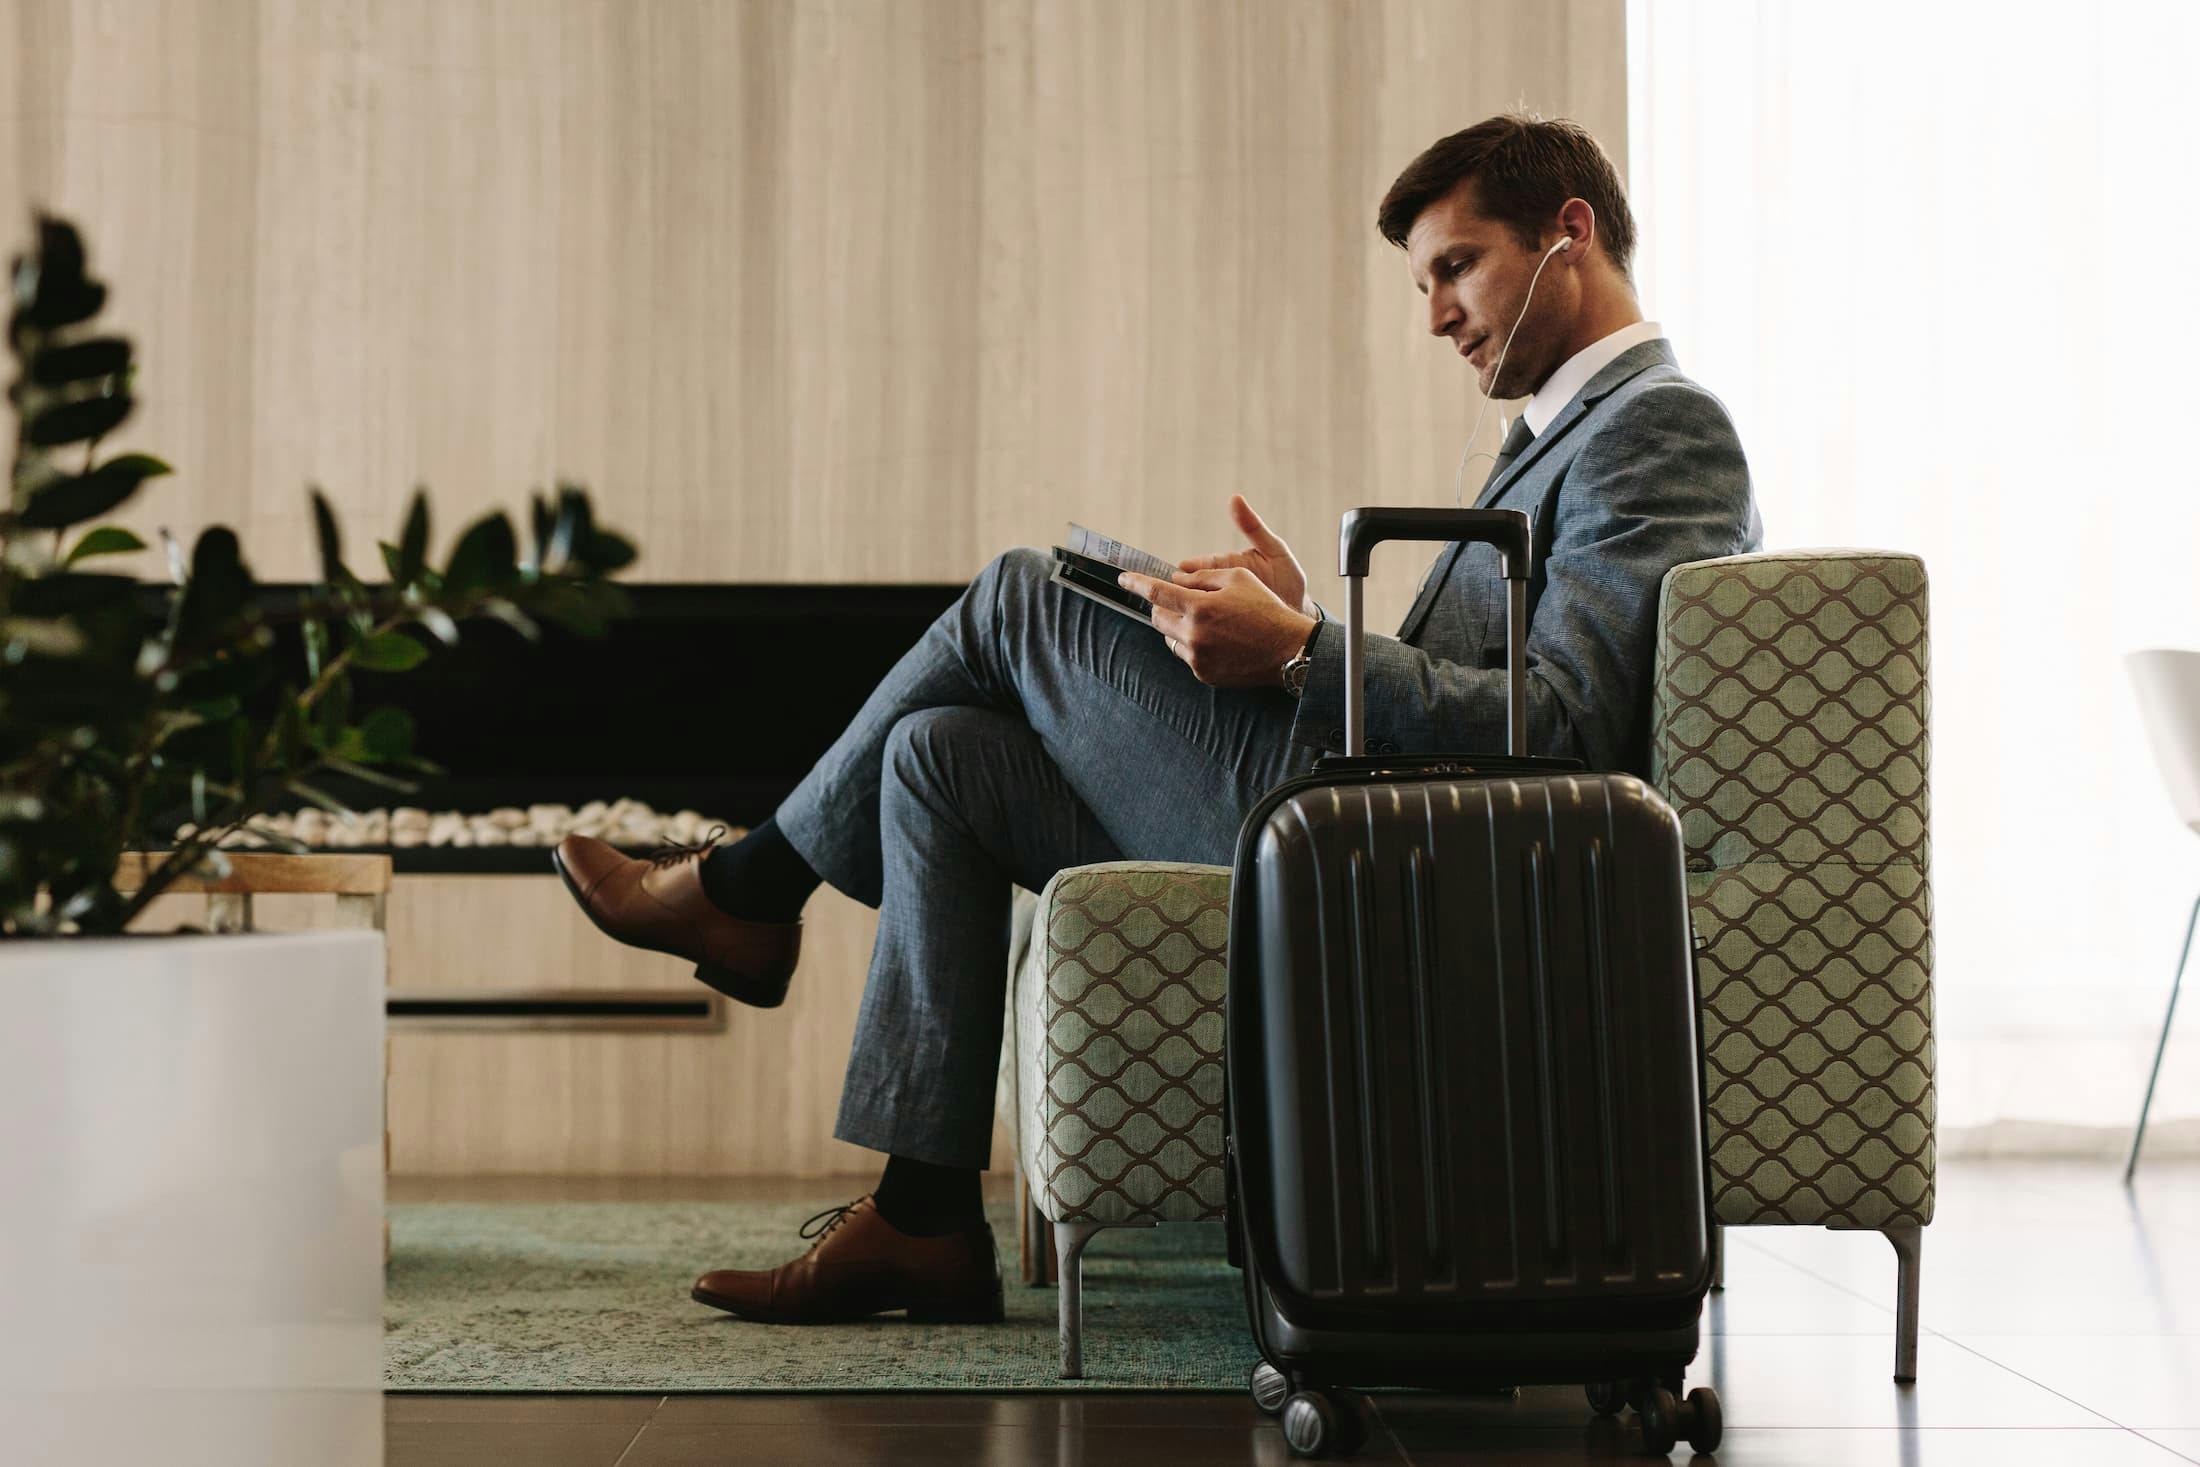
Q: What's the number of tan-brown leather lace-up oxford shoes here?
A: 2